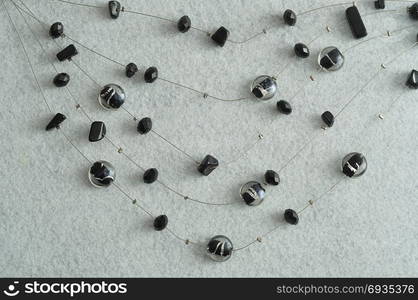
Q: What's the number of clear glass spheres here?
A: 7